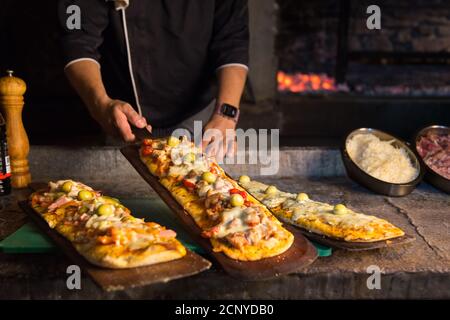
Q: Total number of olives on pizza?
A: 11